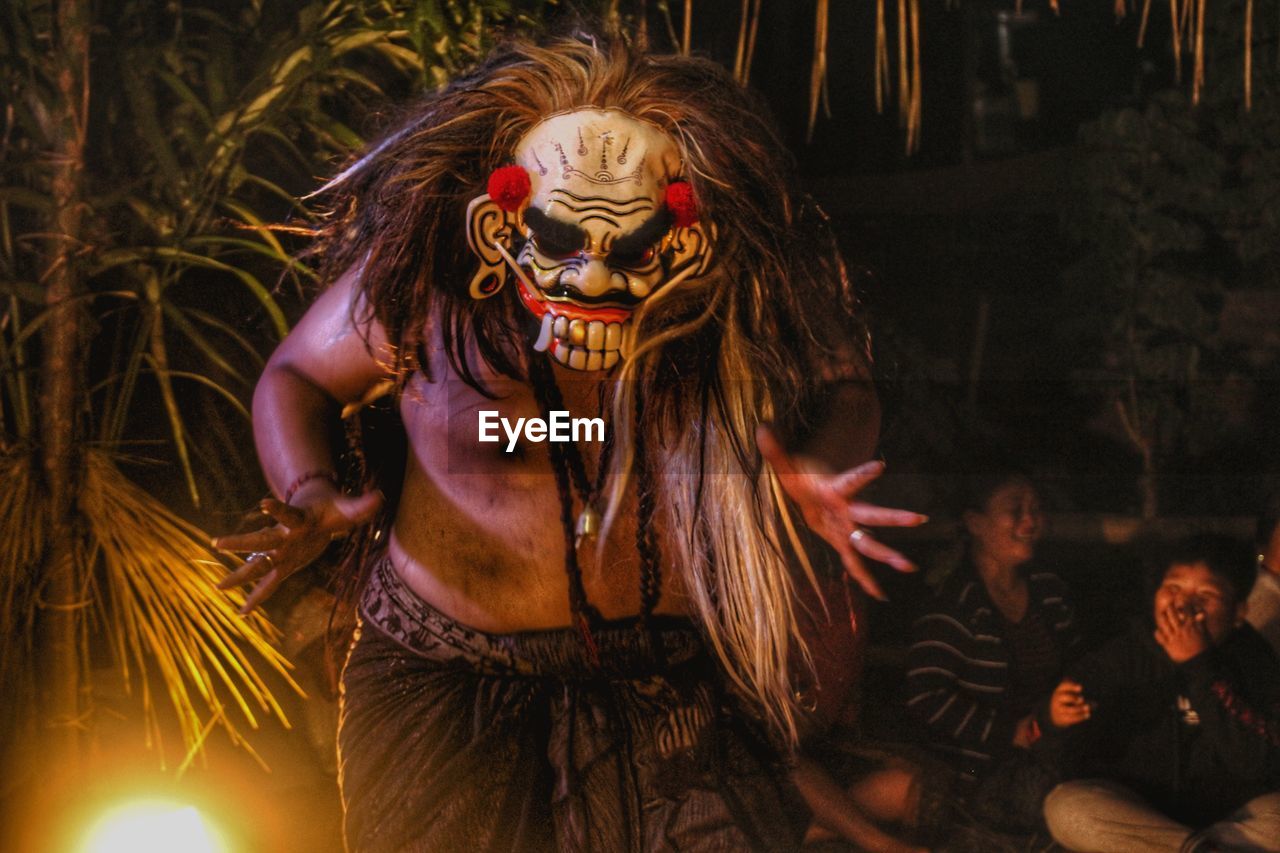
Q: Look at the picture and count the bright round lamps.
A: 1